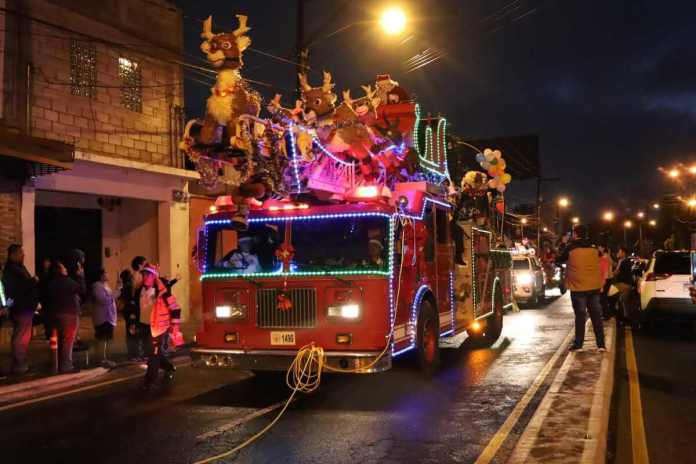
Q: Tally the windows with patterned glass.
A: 2